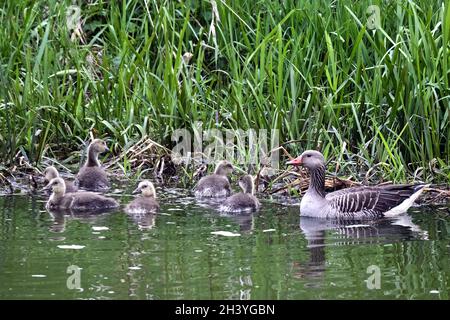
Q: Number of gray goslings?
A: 6